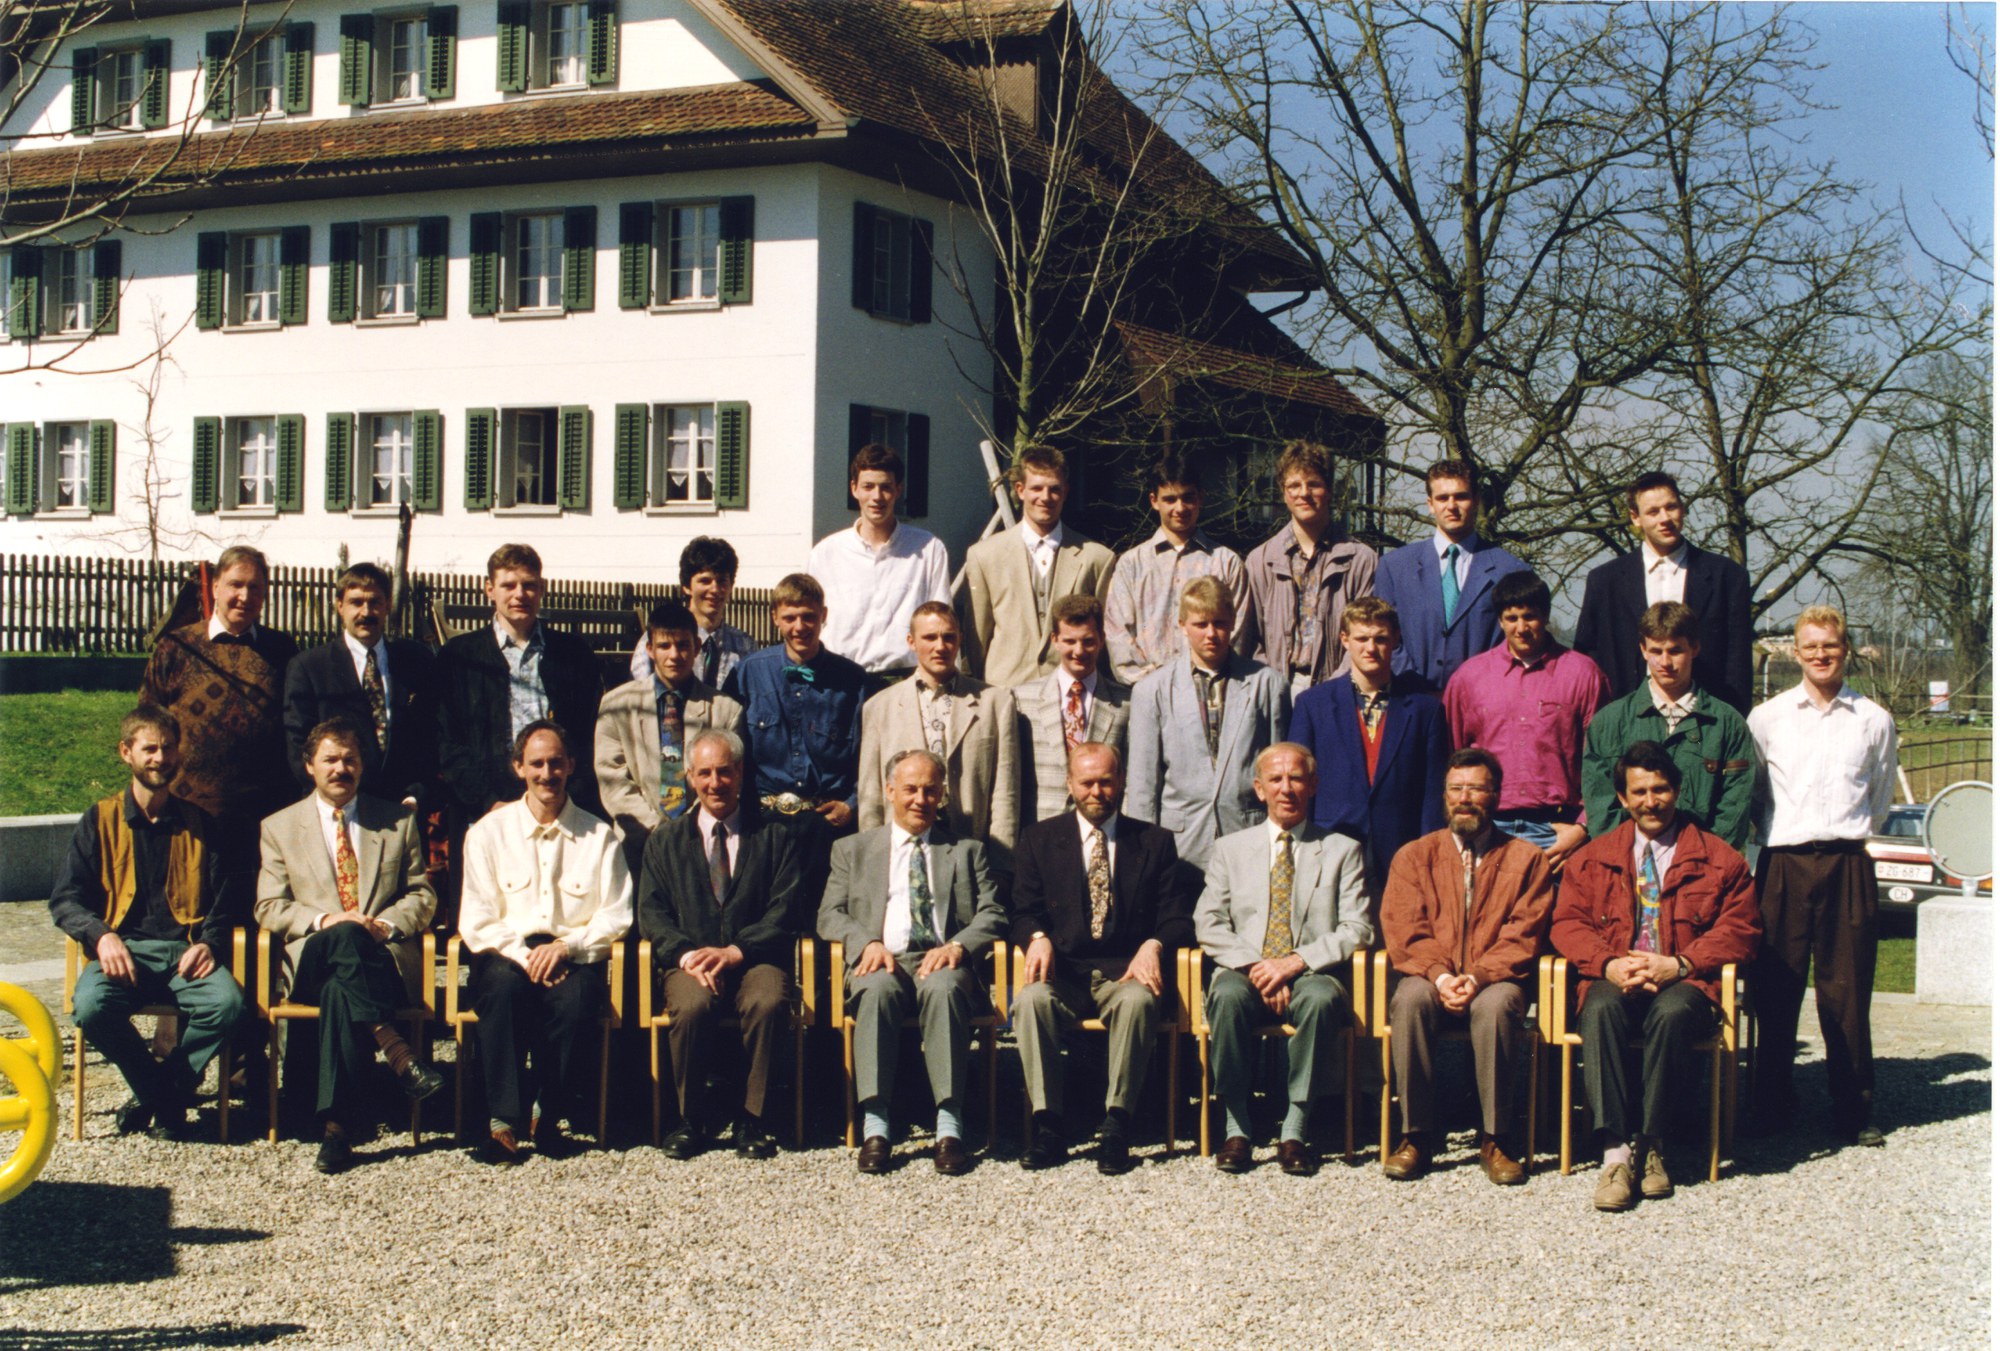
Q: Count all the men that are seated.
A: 9